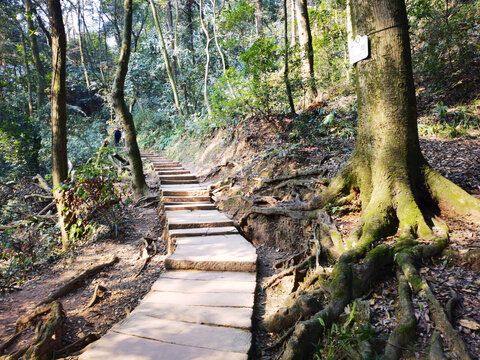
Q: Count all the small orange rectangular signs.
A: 0